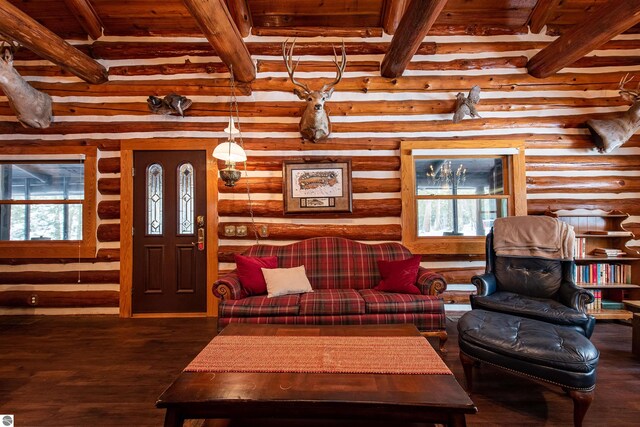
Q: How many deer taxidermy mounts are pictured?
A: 3